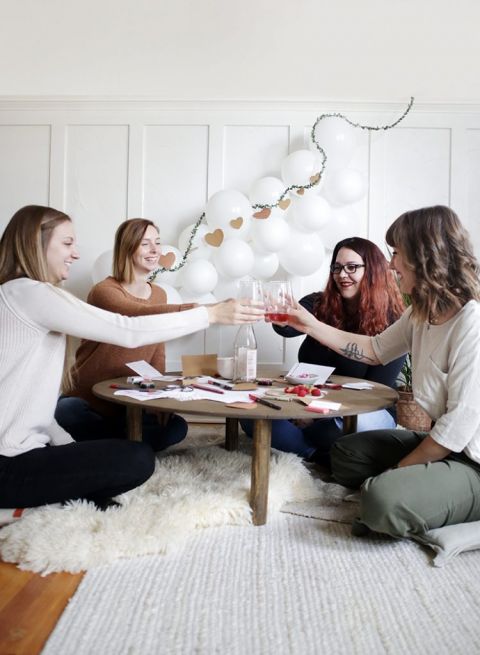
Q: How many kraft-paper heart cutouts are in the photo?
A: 7